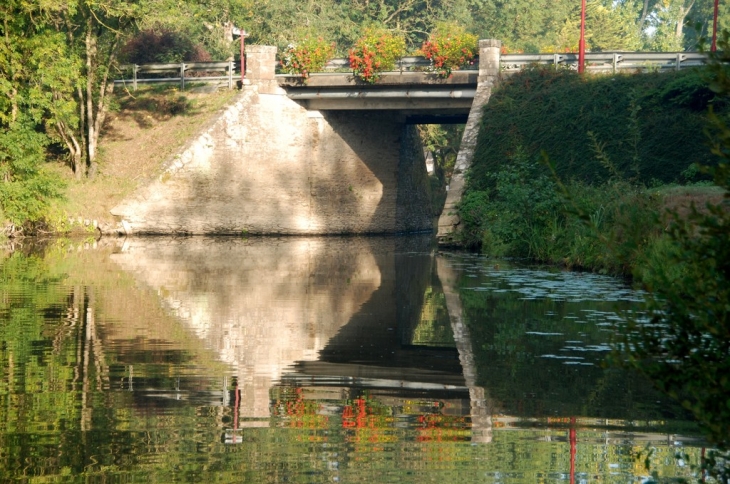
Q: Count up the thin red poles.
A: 3